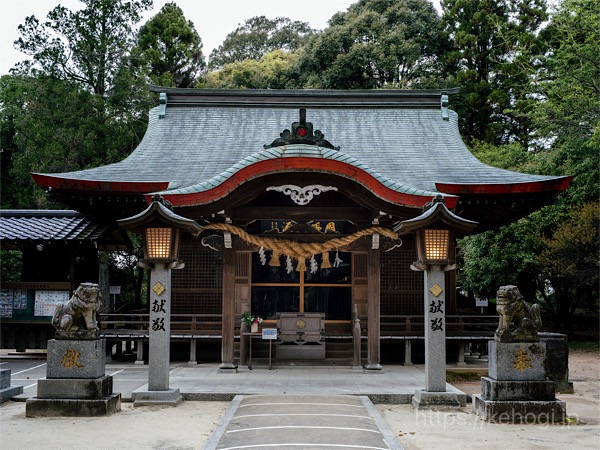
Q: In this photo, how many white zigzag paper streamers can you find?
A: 4